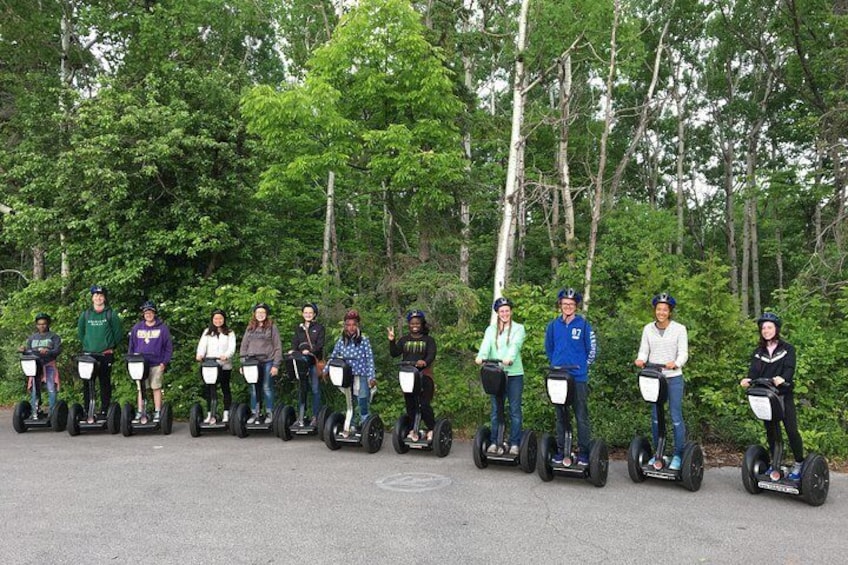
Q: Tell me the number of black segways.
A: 12